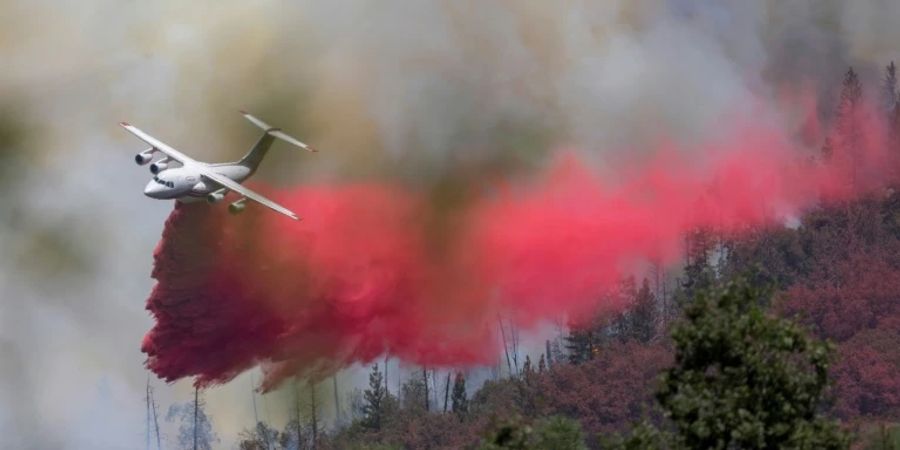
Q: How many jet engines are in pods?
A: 4